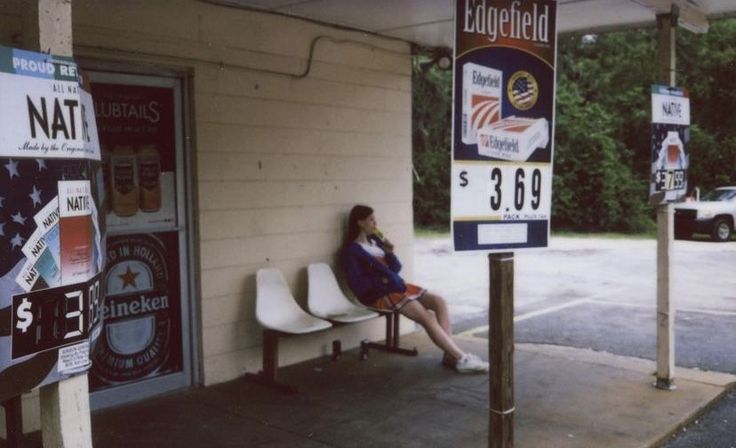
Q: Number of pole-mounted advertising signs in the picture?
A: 3